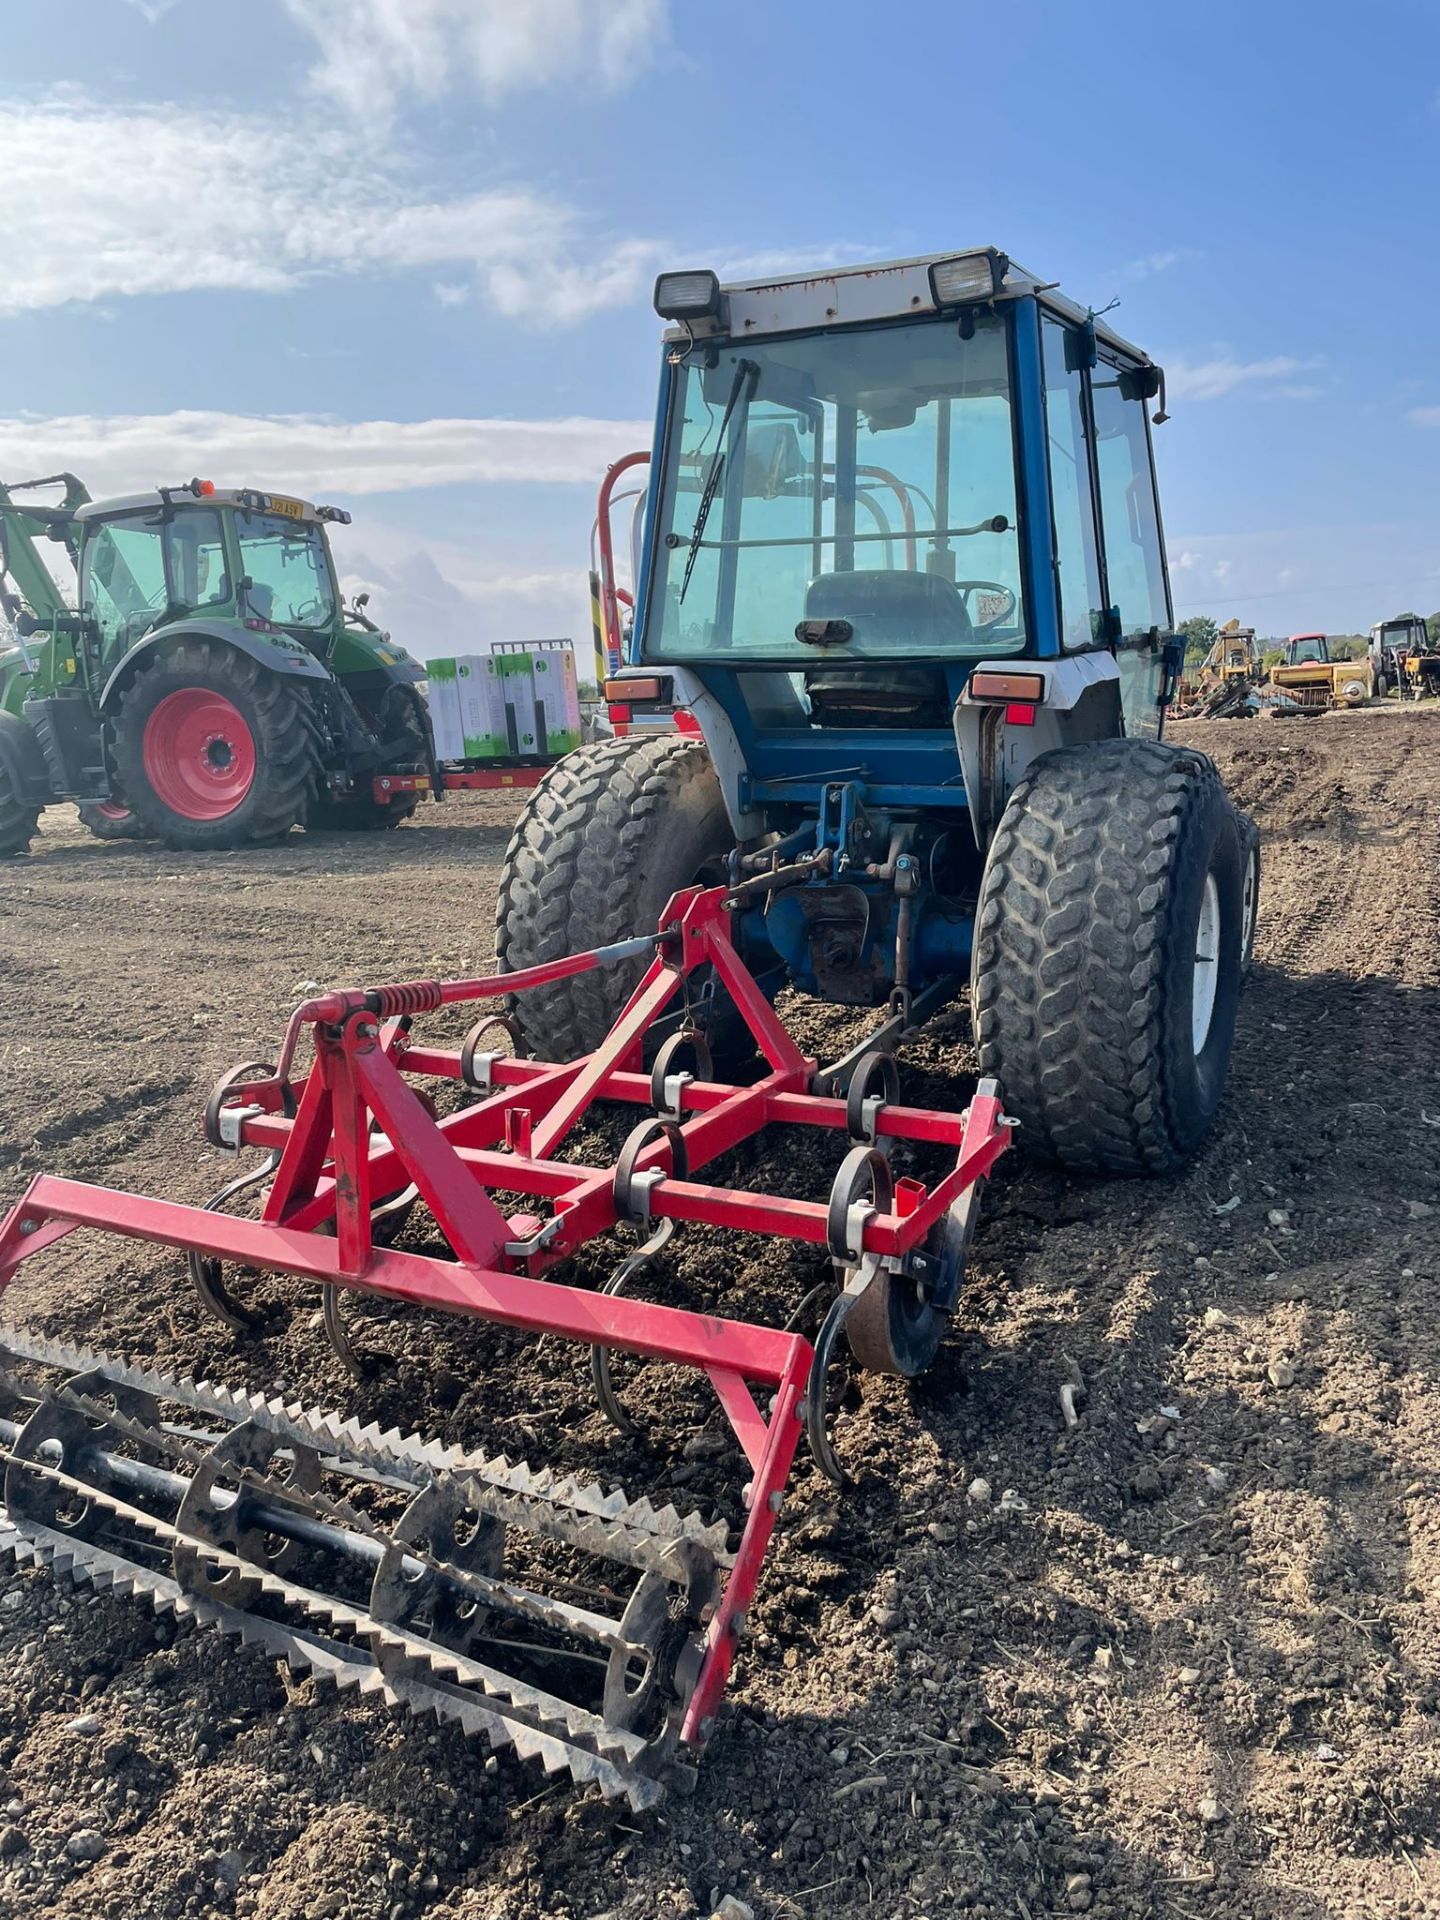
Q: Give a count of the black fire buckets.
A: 0